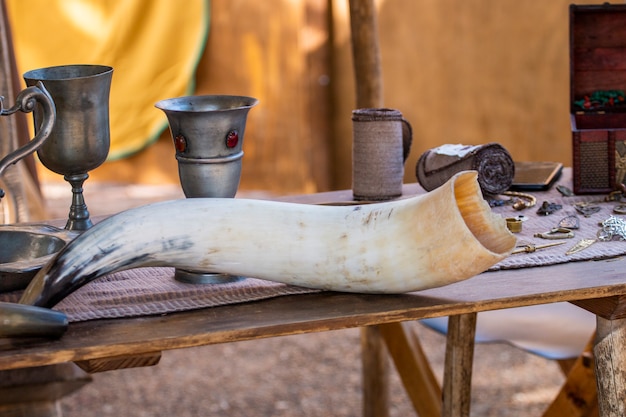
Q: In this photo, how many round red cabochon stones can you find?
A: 2